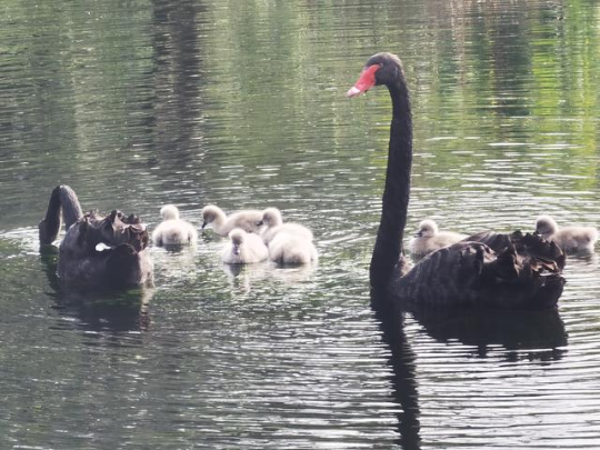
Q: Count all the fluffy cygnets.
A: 7